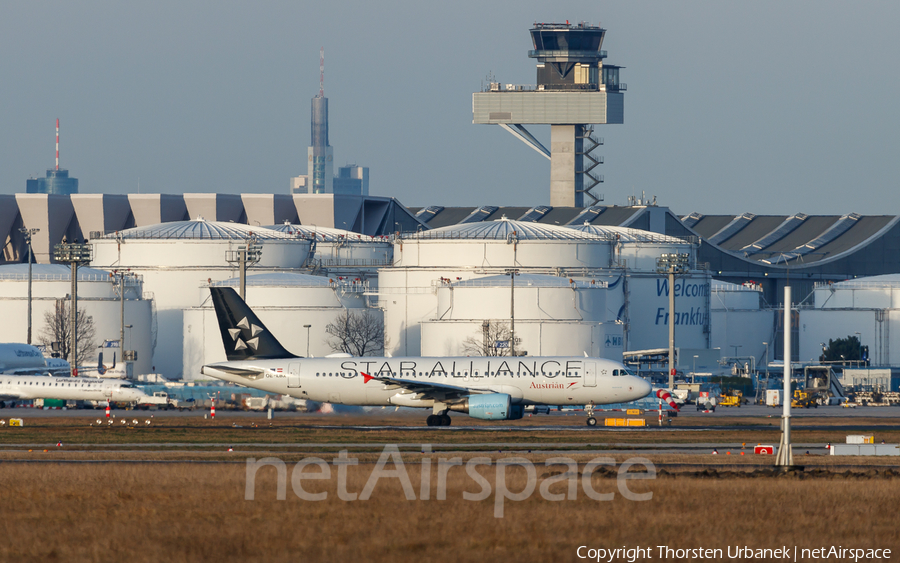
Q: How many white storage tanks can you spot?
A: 9